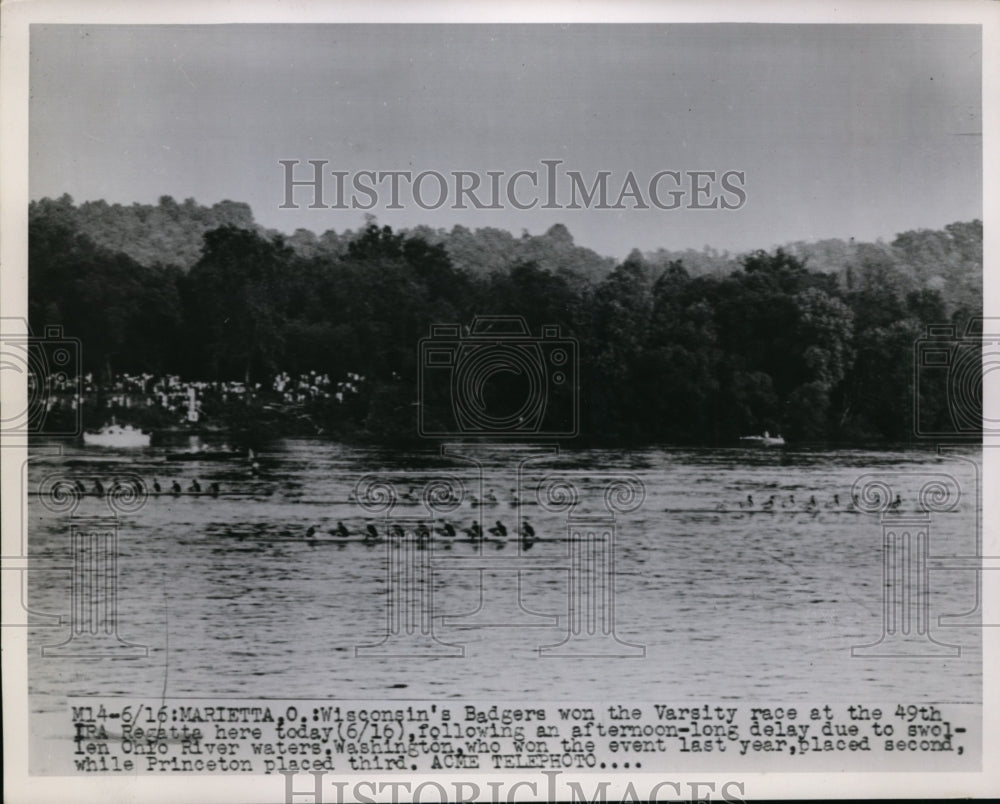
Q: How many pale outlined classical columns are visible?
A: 4